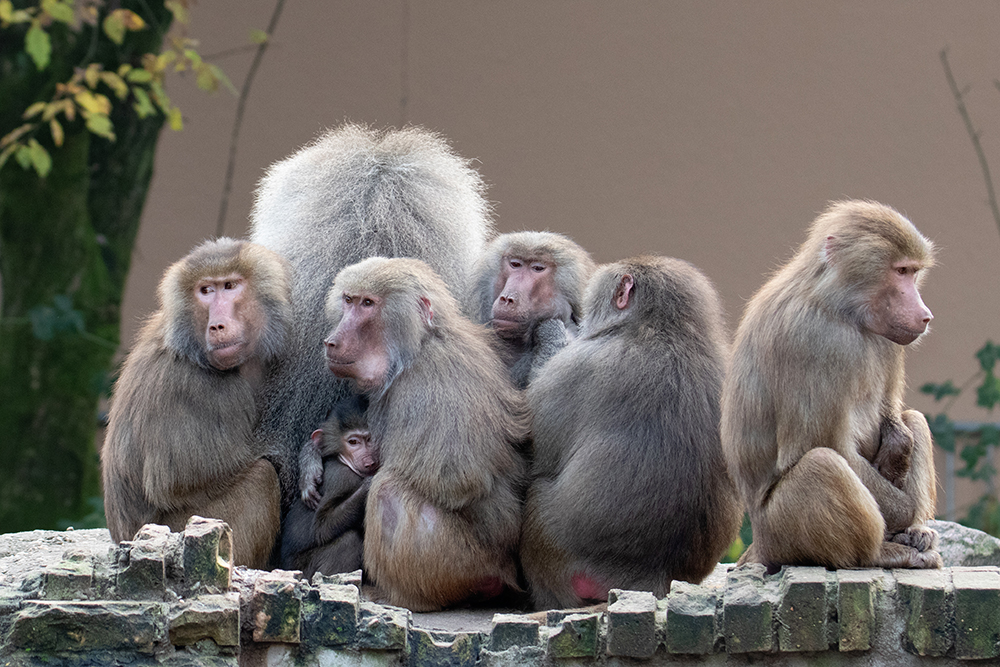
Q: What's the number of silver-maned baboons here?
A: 1